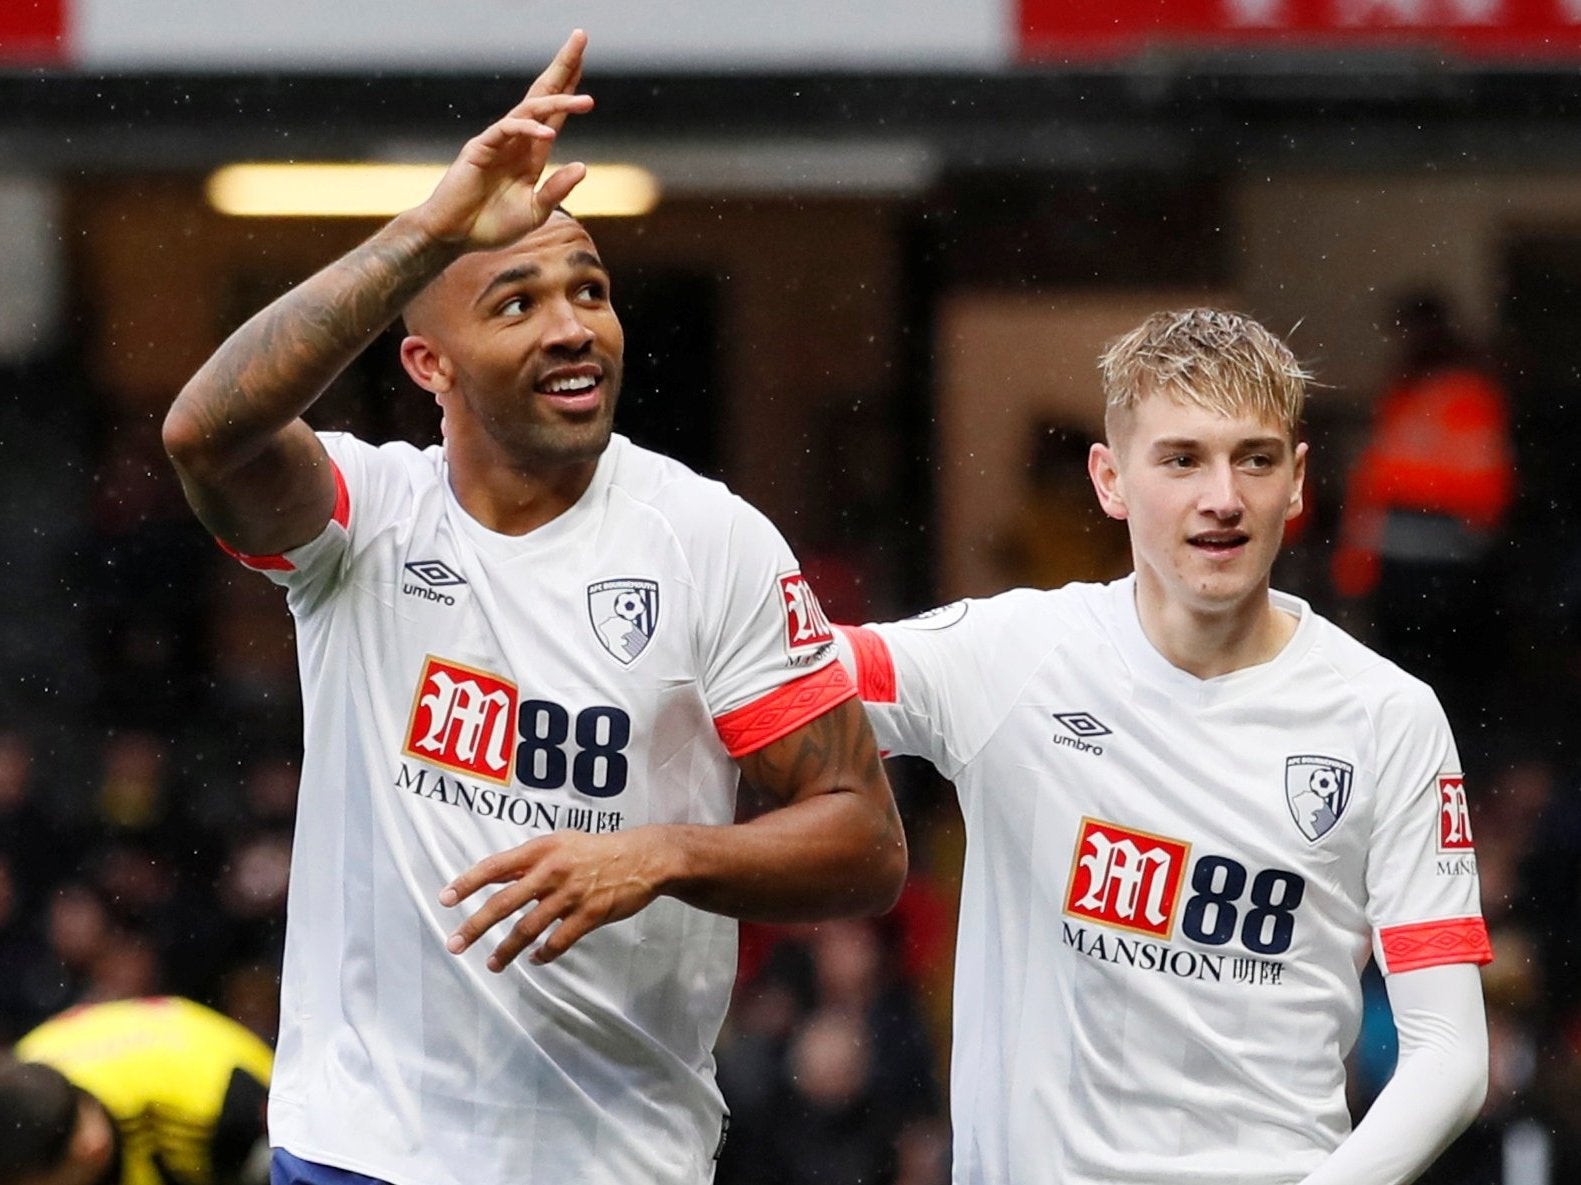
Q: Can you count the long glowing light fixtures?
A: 1